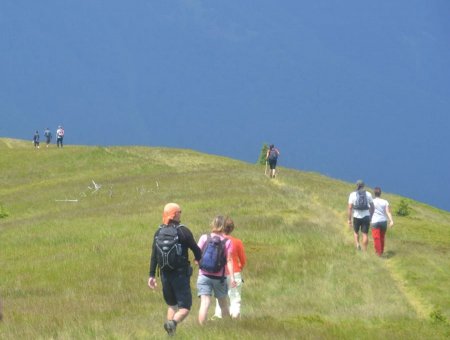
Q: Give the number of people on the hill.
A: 9